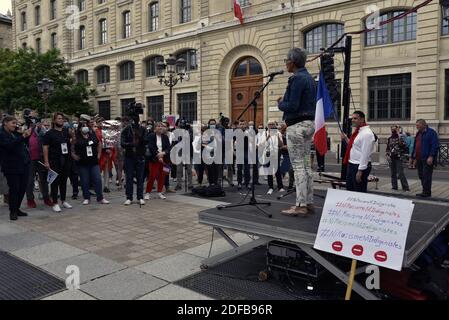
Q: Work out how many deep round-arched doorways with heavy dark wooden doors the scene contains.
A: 1